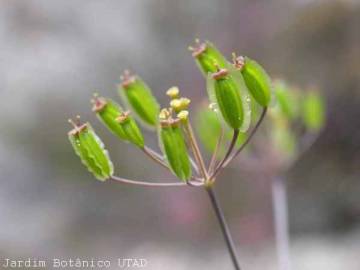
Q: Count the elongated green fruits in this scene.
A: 8